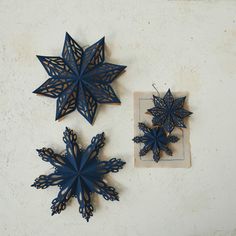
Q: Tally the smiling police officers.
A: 0